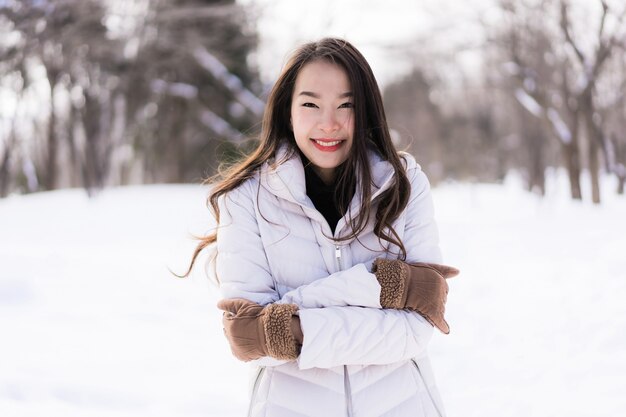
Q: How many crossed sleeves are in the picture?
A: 2